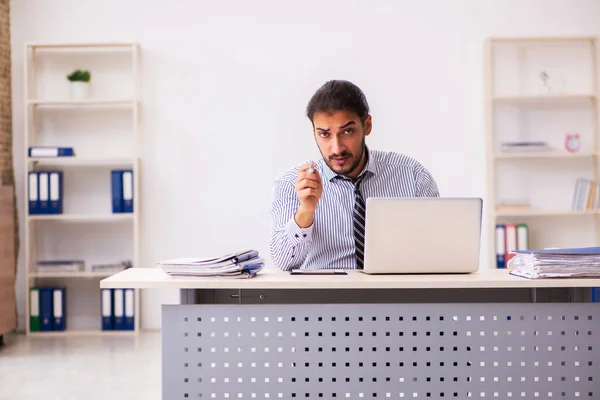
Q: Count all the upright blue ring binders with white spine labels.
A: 9